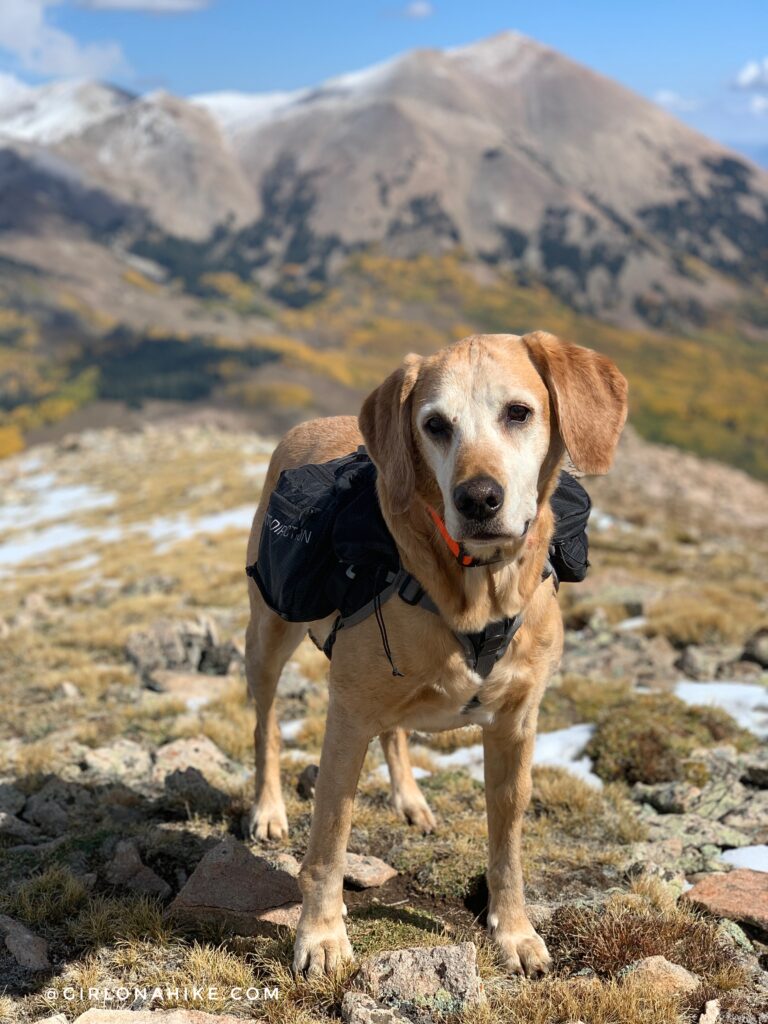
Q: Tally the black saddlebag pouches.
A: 2